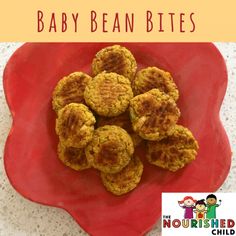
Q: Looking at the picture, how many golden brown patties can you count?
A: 11